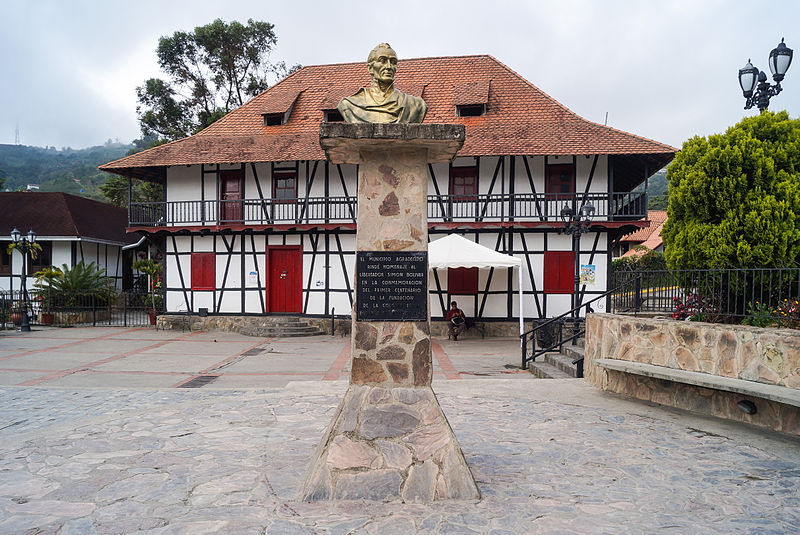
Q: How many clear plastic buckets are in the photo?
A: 0